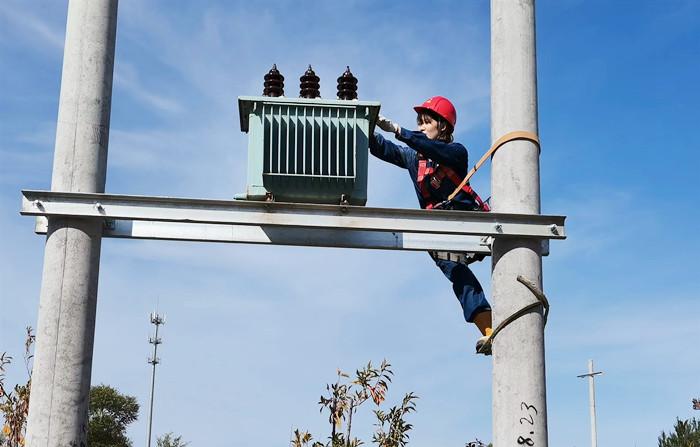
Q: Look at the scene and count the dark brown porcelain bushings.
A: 3